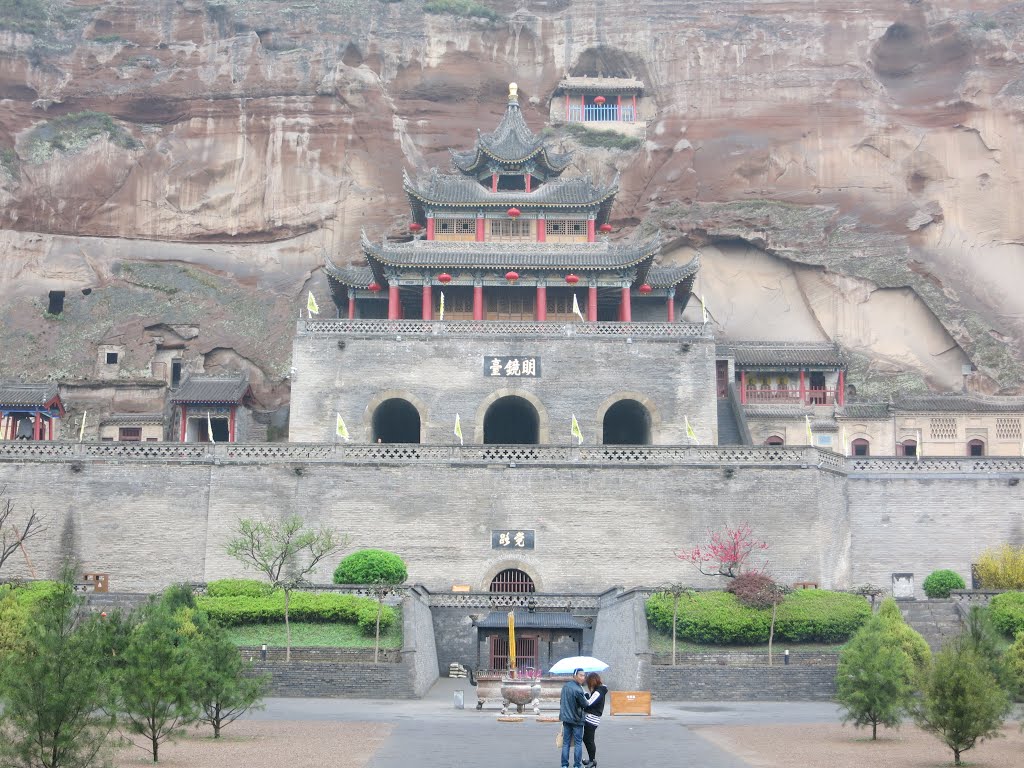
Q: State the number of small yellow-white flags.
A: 13